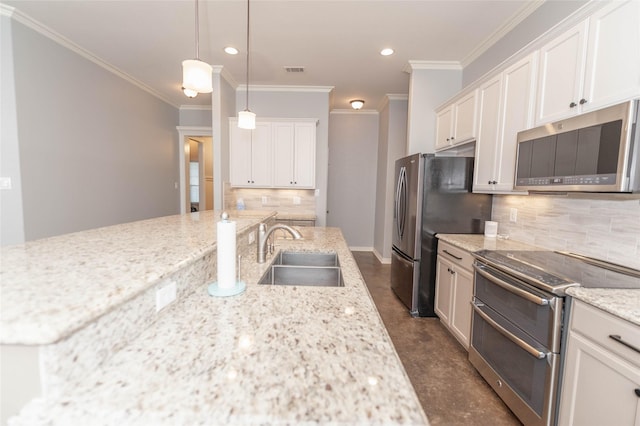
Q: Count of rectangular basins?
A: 2